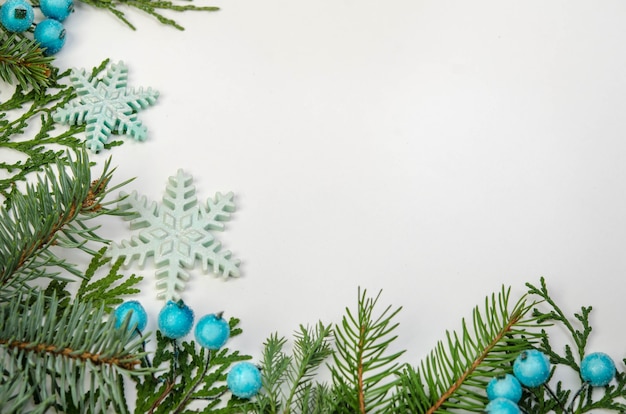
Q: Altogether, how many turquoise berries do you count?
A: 11